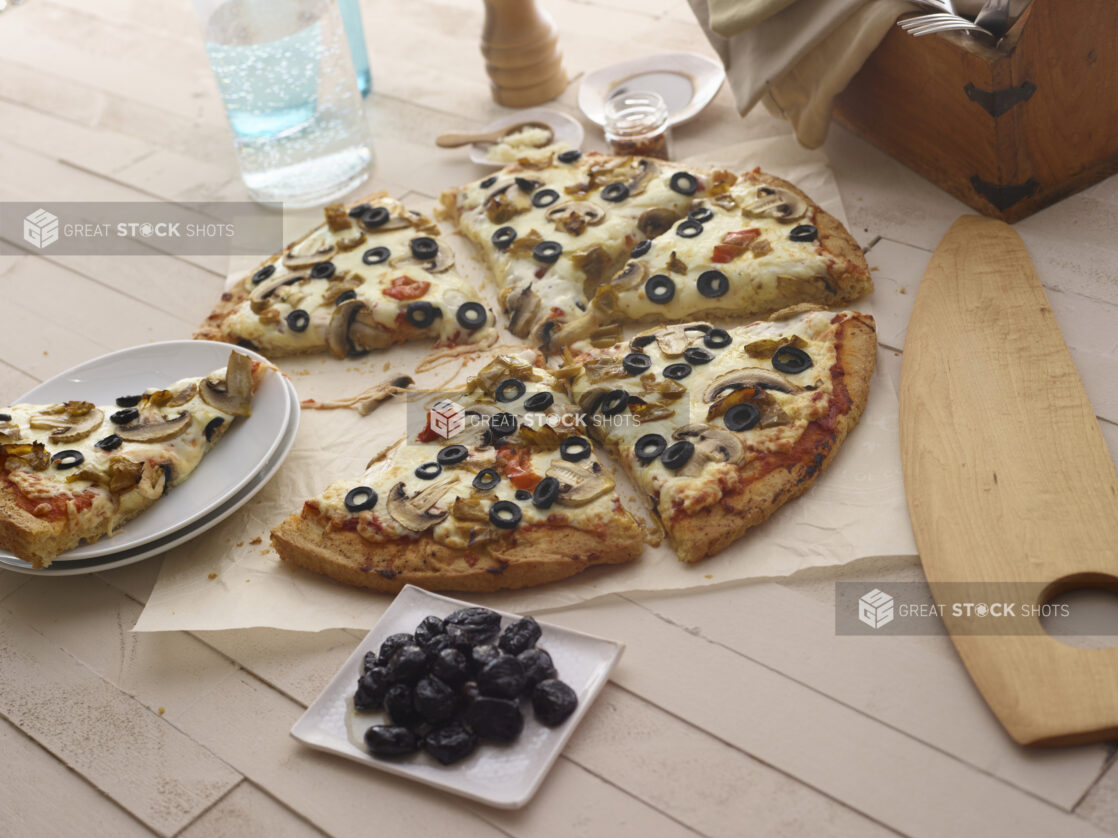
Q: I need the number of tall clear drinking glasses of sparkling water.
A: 1